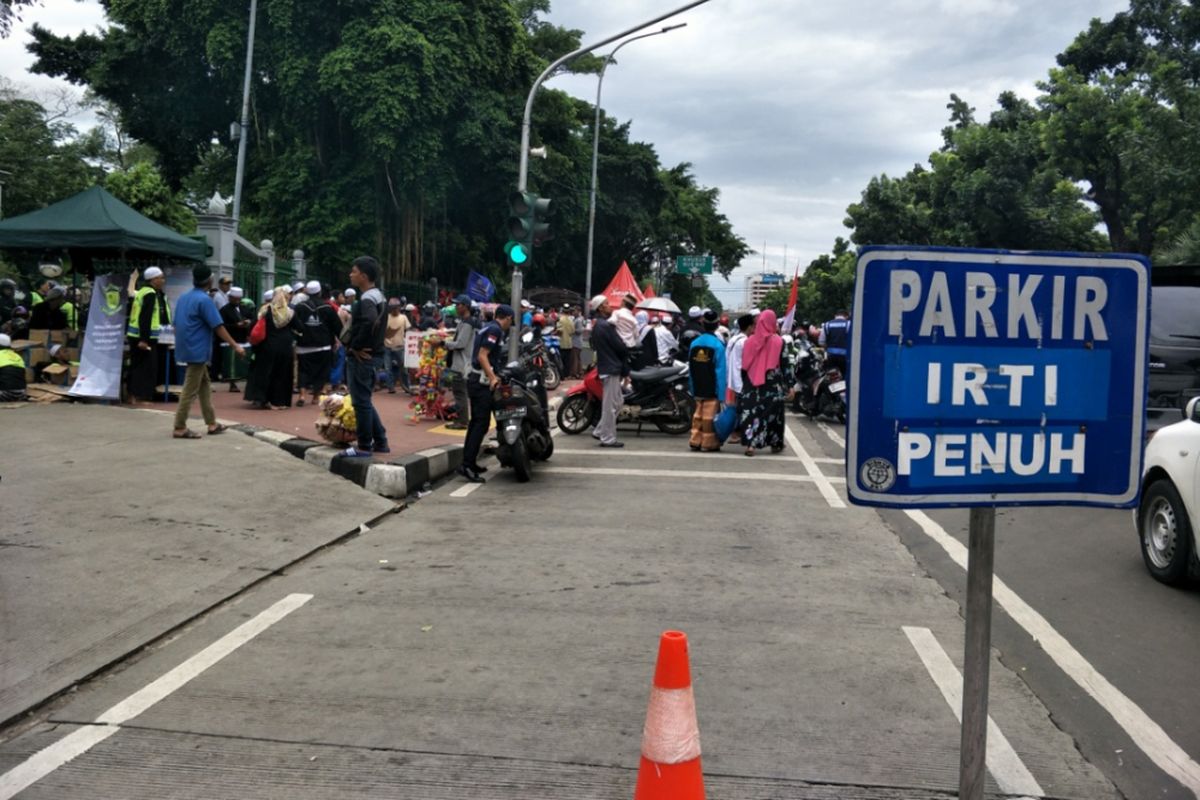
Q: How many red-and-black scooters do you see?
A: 1